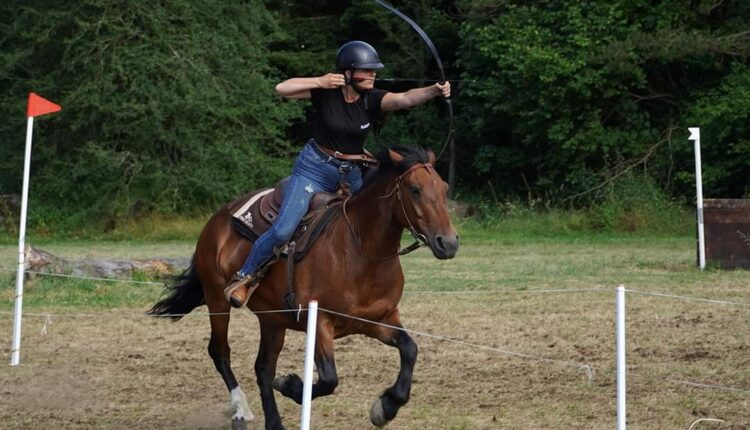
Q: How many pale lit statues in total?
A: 0